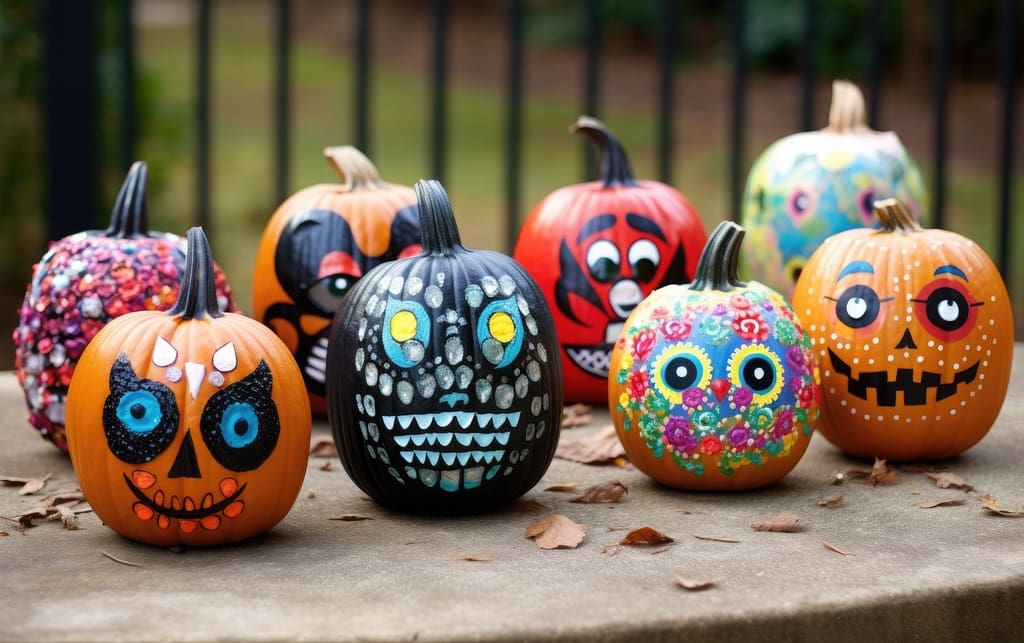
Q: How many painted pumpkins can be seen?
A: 8